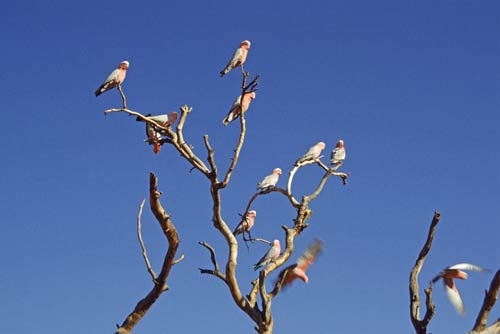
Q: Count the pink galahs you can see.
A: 12